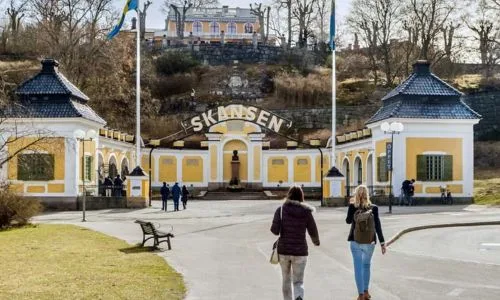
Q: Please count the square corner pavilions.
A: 2